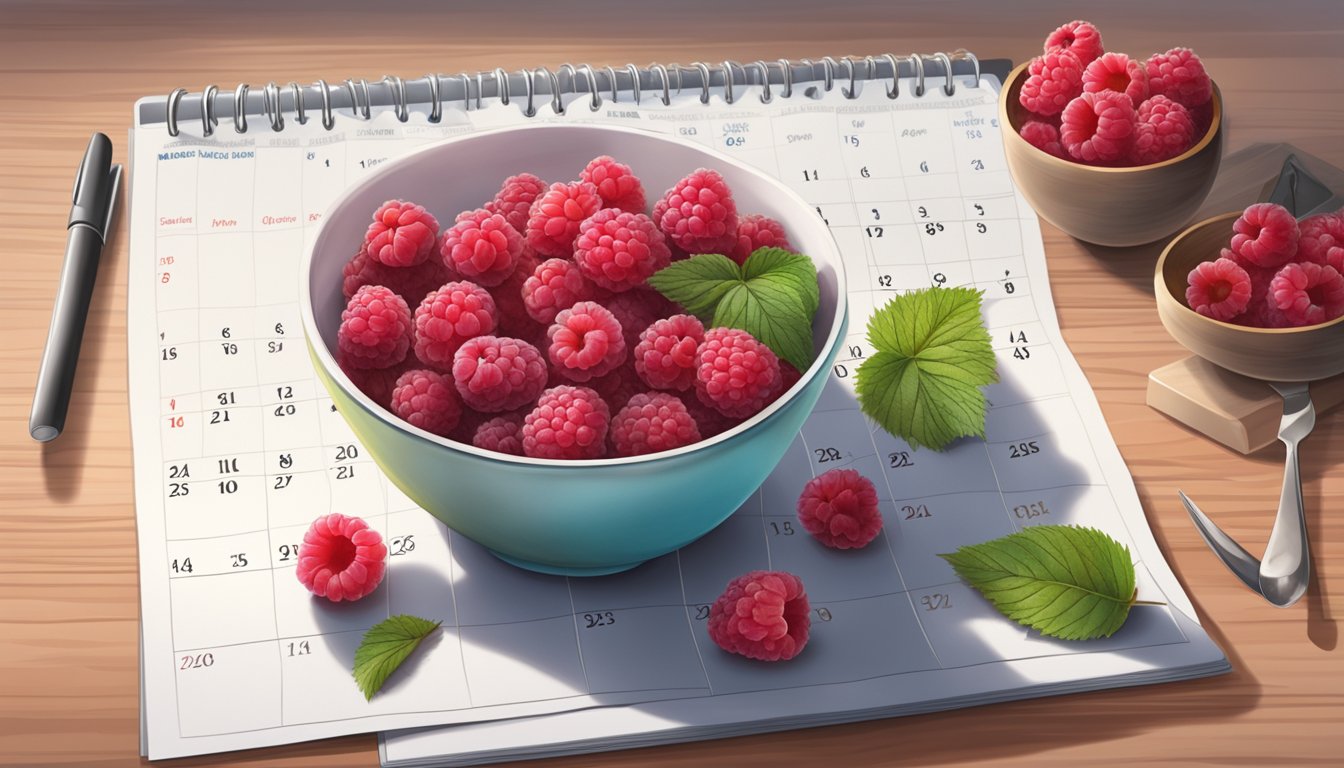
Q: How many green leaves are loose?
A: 3